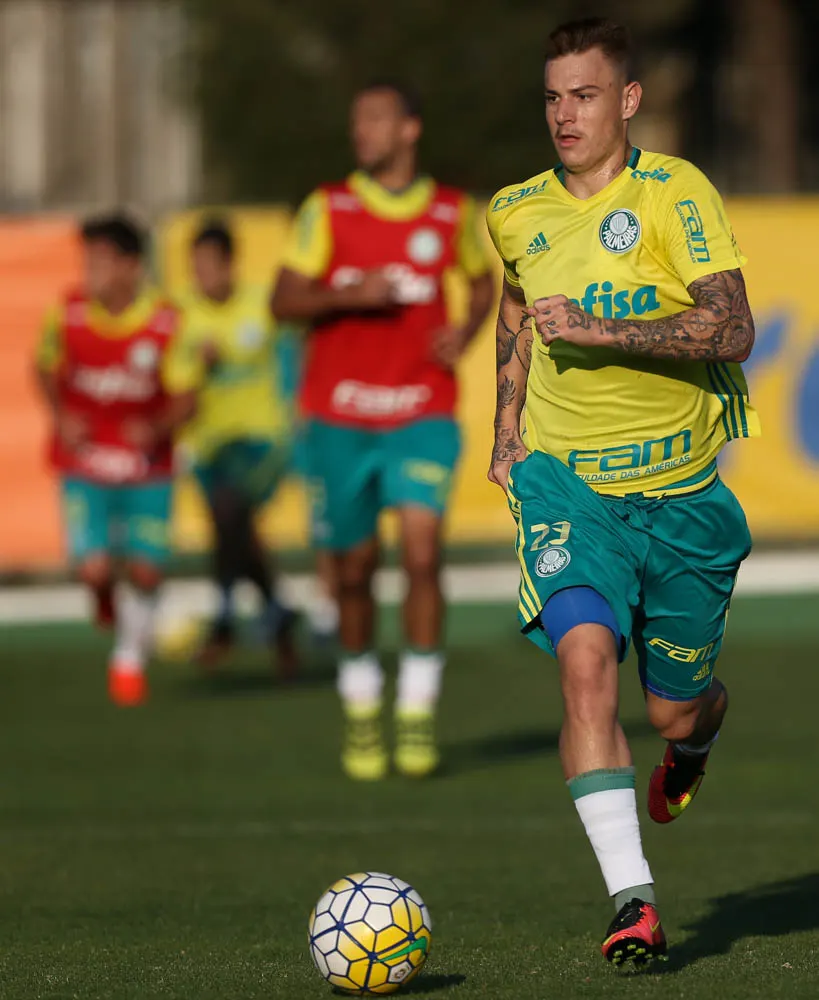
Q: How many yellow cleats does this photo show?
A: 2